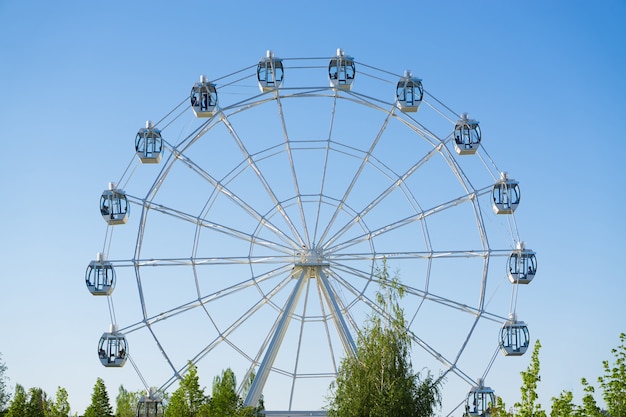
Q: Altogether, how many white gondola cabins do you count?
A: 14